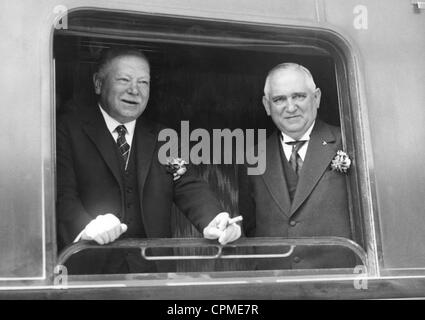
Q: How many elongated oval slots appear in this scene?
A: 2